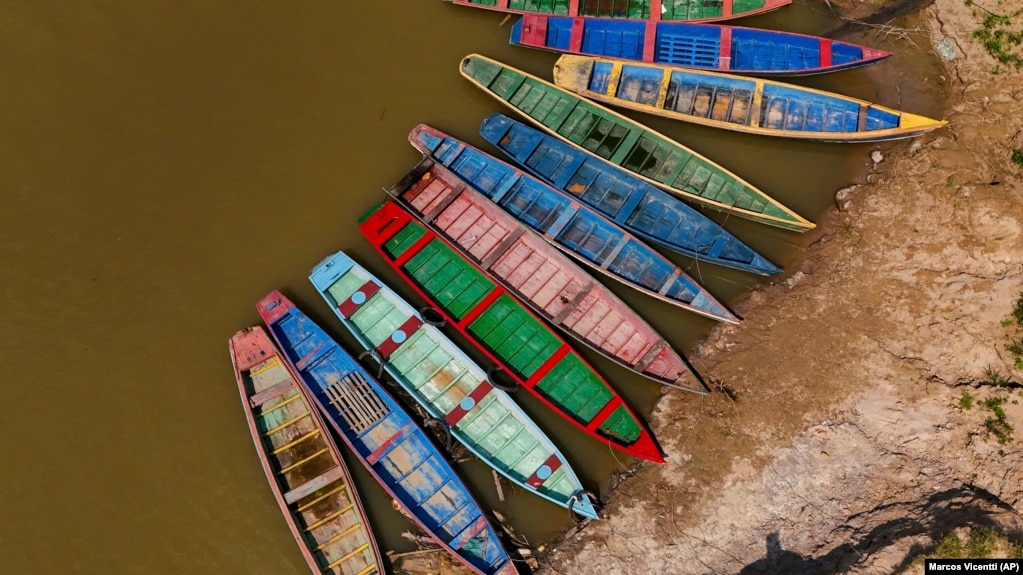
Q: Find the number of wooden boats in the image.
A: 11